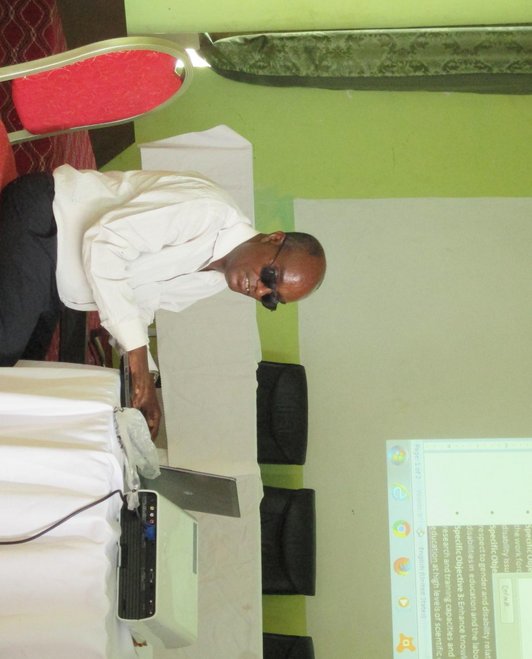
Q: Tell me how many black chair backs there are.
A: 3